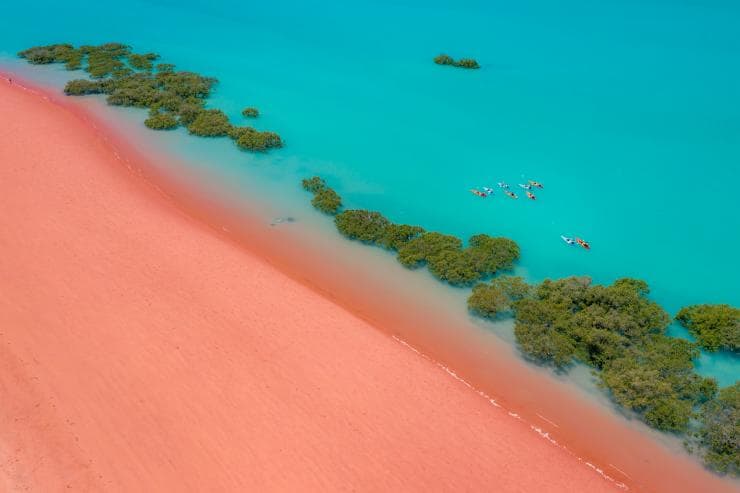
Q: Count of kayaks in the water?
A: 9